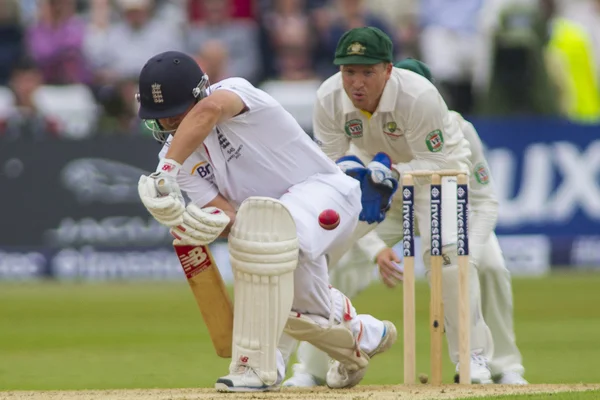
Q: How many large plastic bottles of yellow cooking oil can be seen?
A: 0